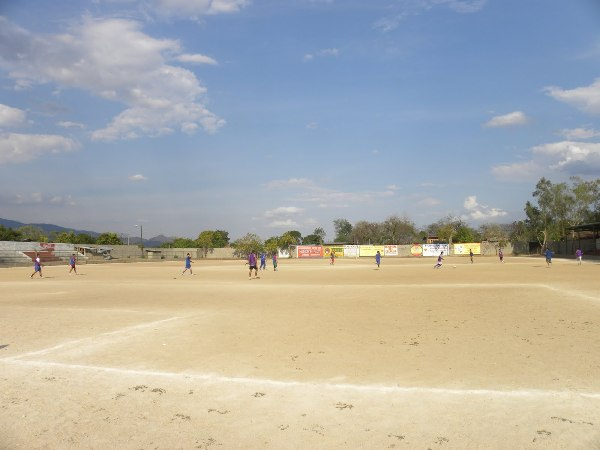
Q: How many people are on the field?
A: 13